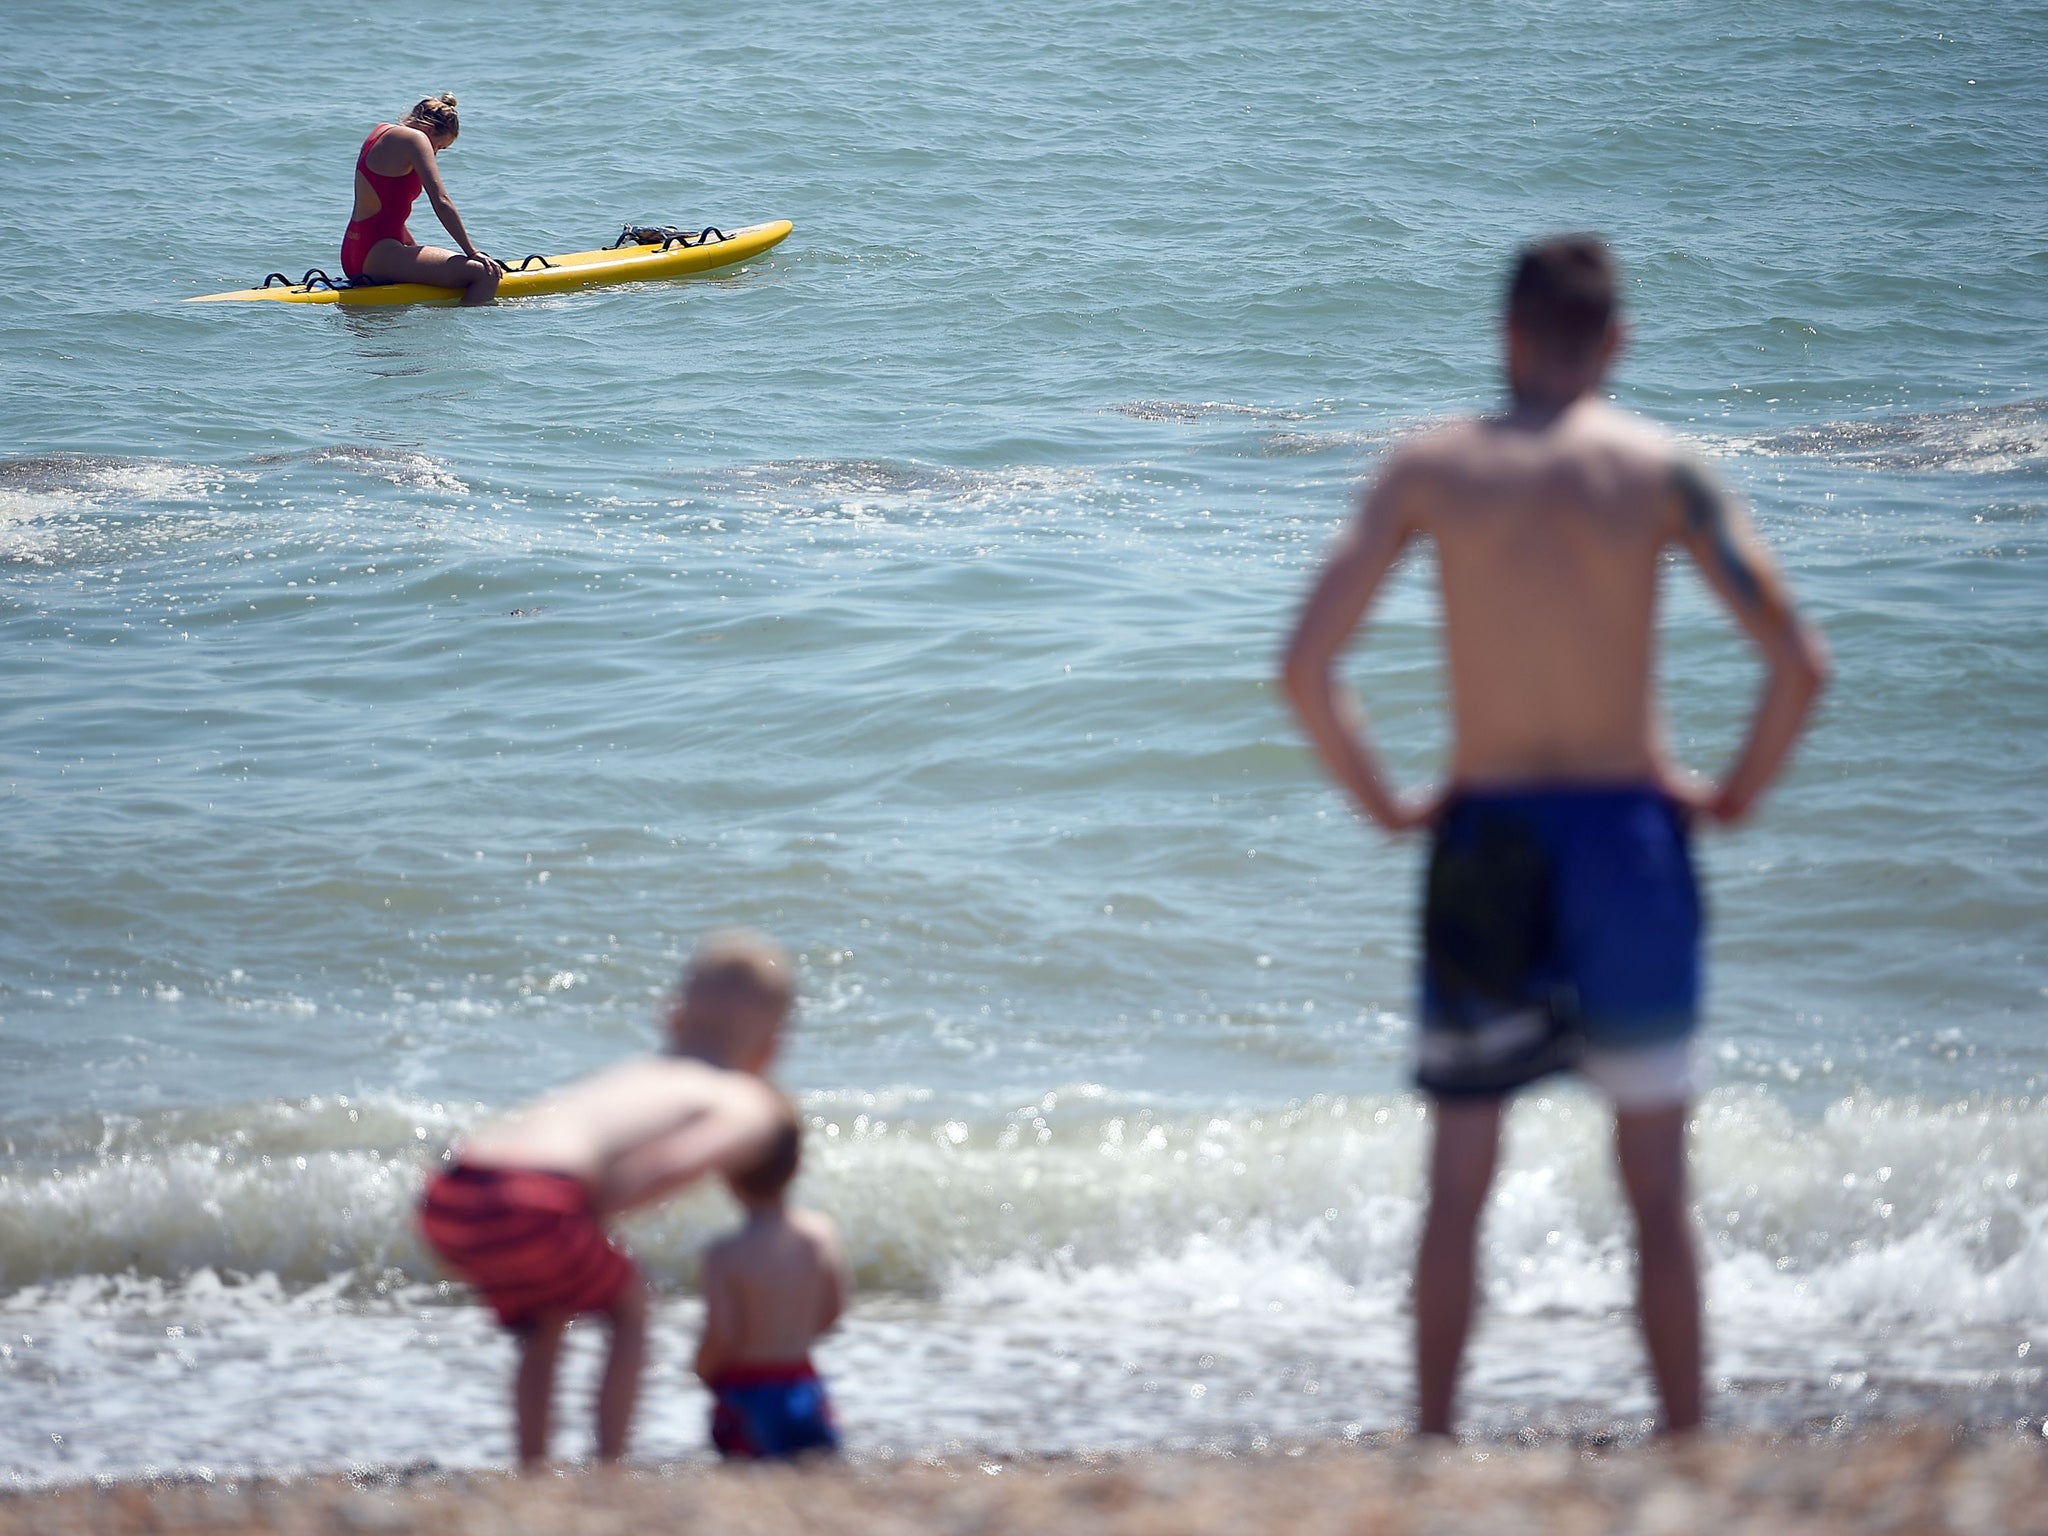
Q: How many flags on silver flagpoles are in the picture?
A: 0